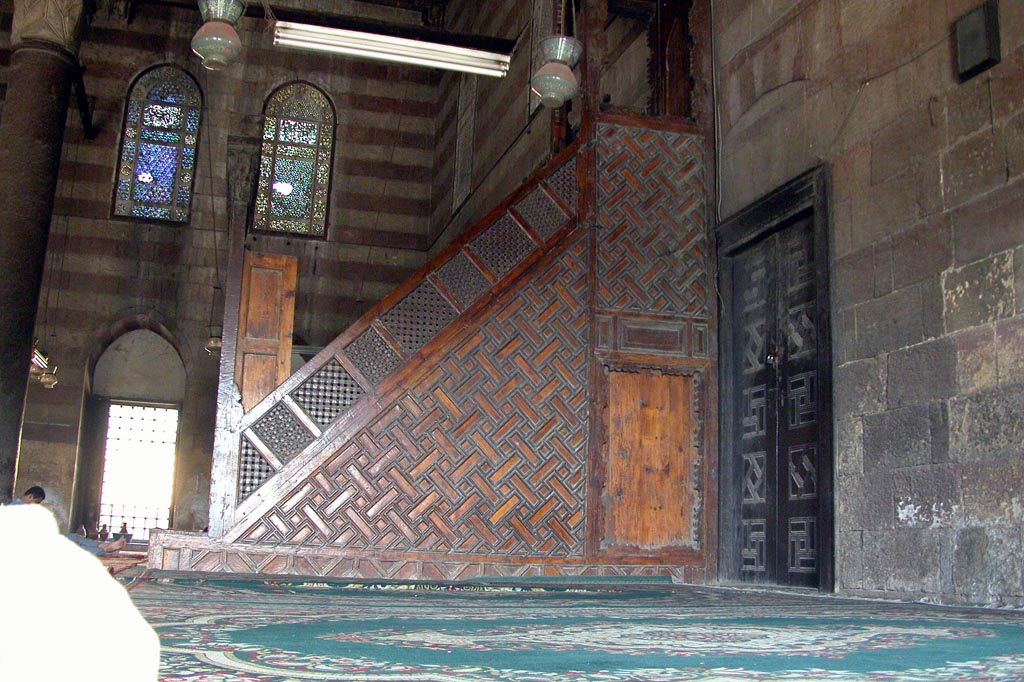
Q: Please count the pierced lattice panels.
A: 9